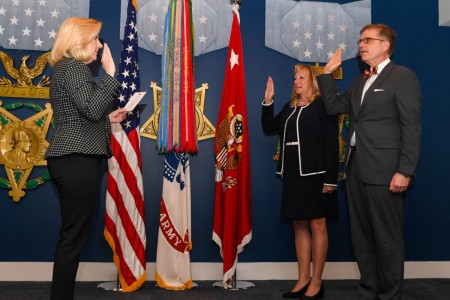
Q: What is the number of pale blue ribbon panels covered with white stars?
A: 3